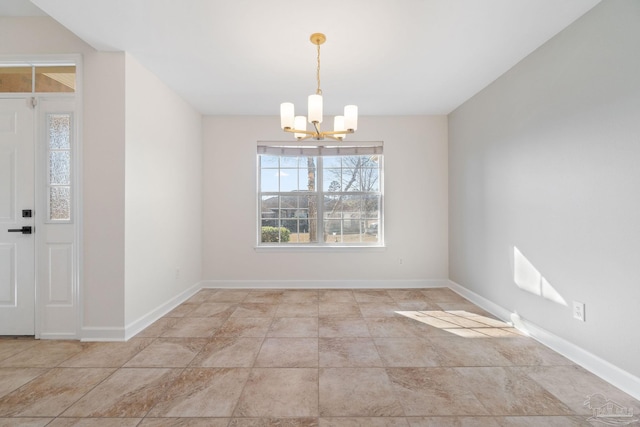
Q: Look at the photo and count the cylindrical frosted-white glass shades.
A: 5